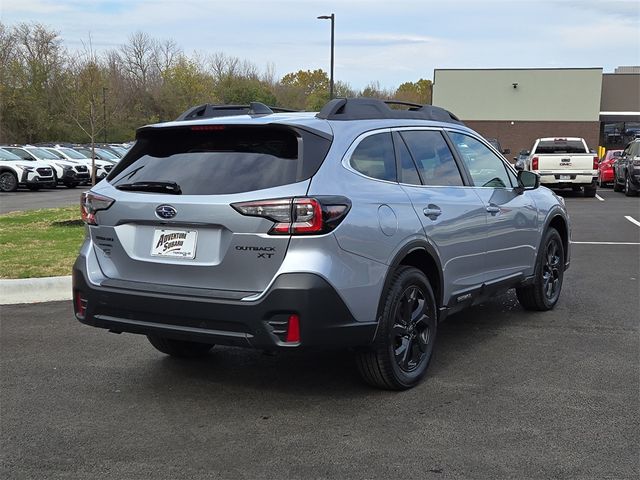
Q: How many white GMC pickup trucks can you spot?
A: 1